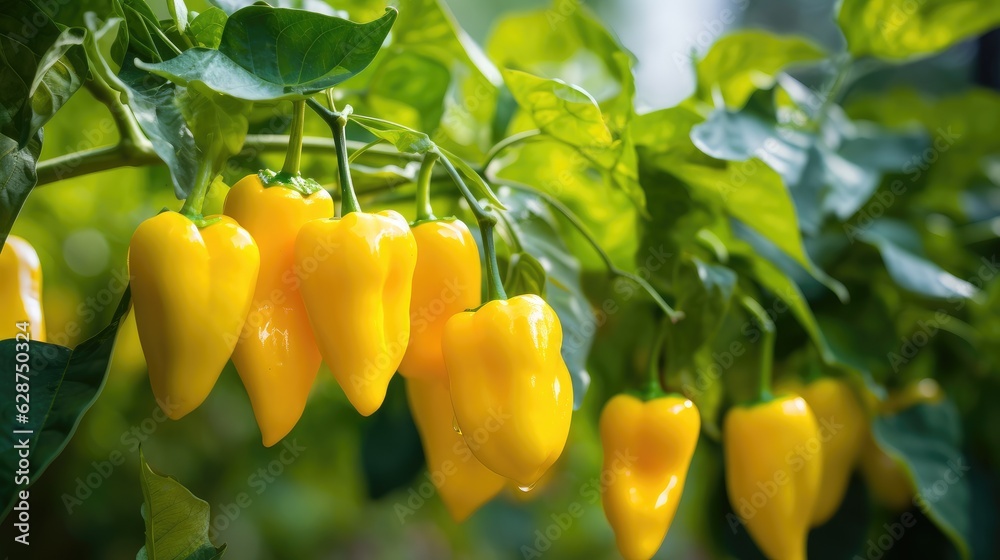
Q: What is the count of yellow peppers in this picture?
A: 11